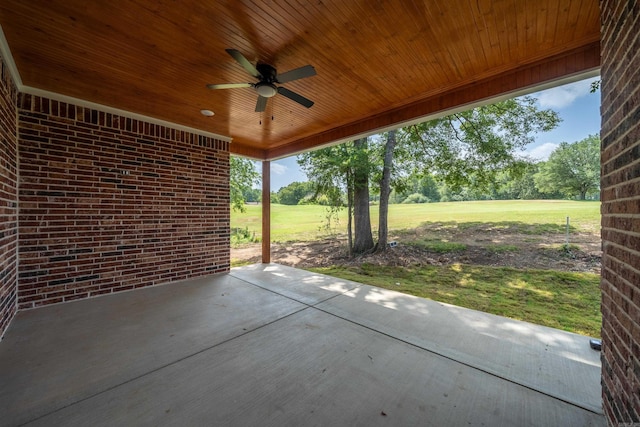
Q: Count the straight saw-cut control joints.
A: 2